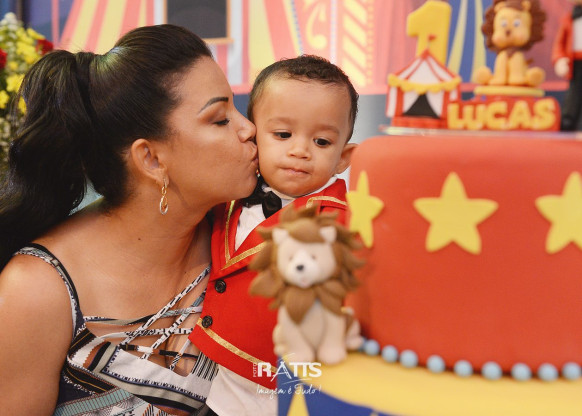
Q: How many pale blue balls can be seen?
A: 9